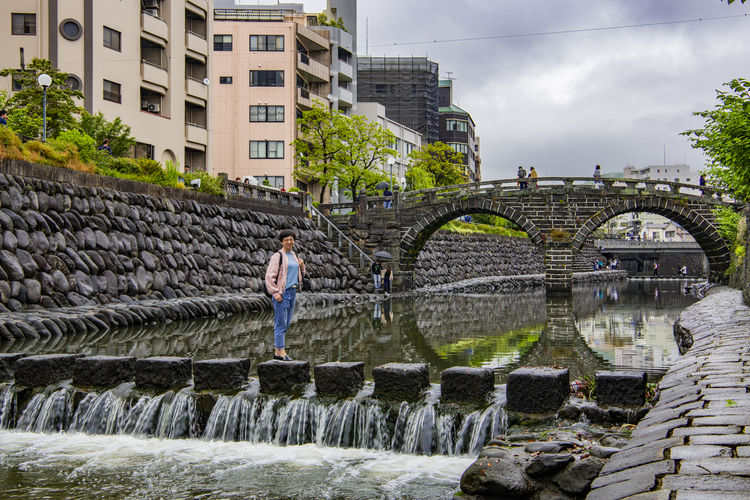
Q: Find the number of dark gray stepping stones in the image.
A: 11